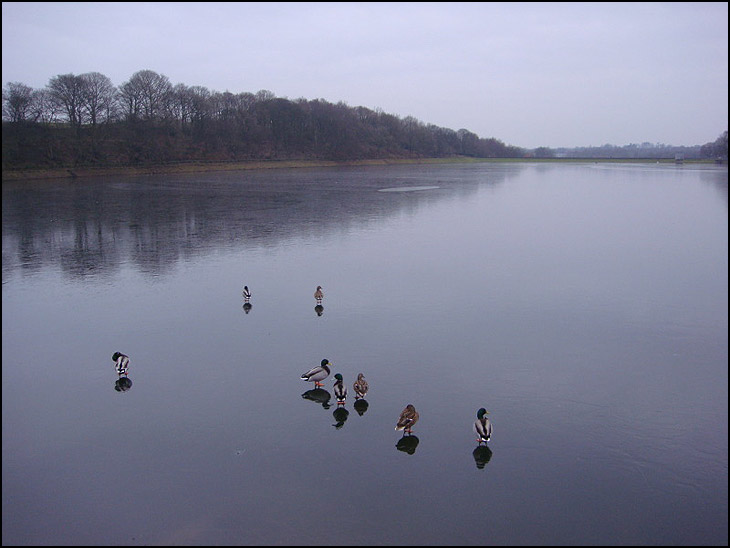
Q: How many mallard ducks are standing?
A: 8